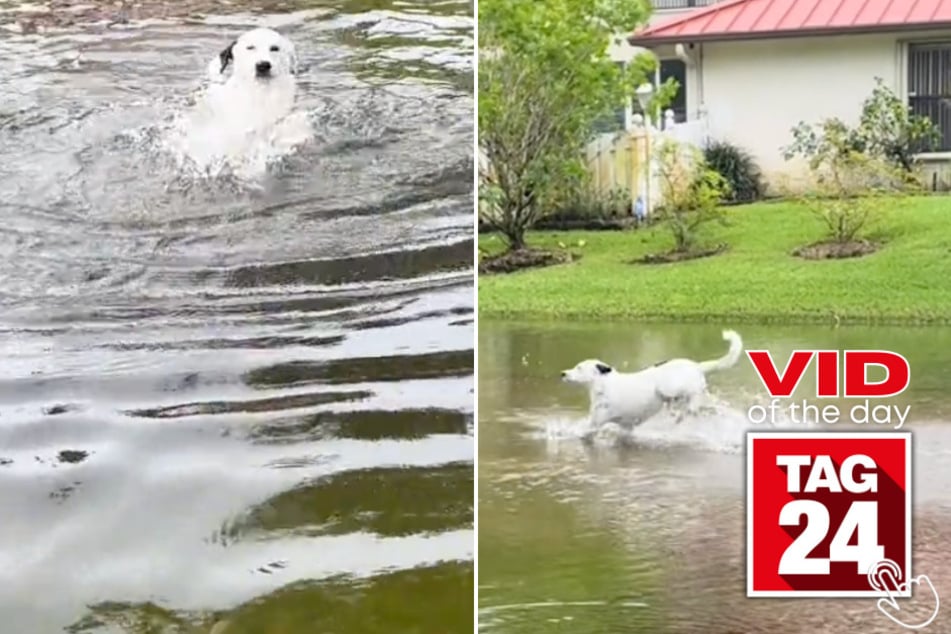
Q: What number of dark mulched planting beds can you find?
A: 3